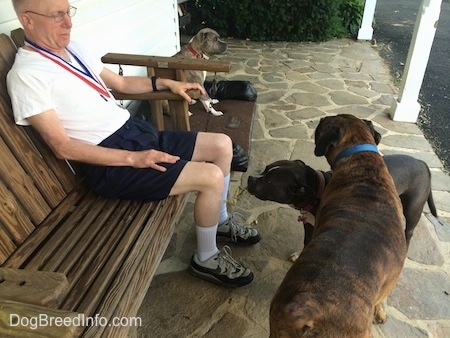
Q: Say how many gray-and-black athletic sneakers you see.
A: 2